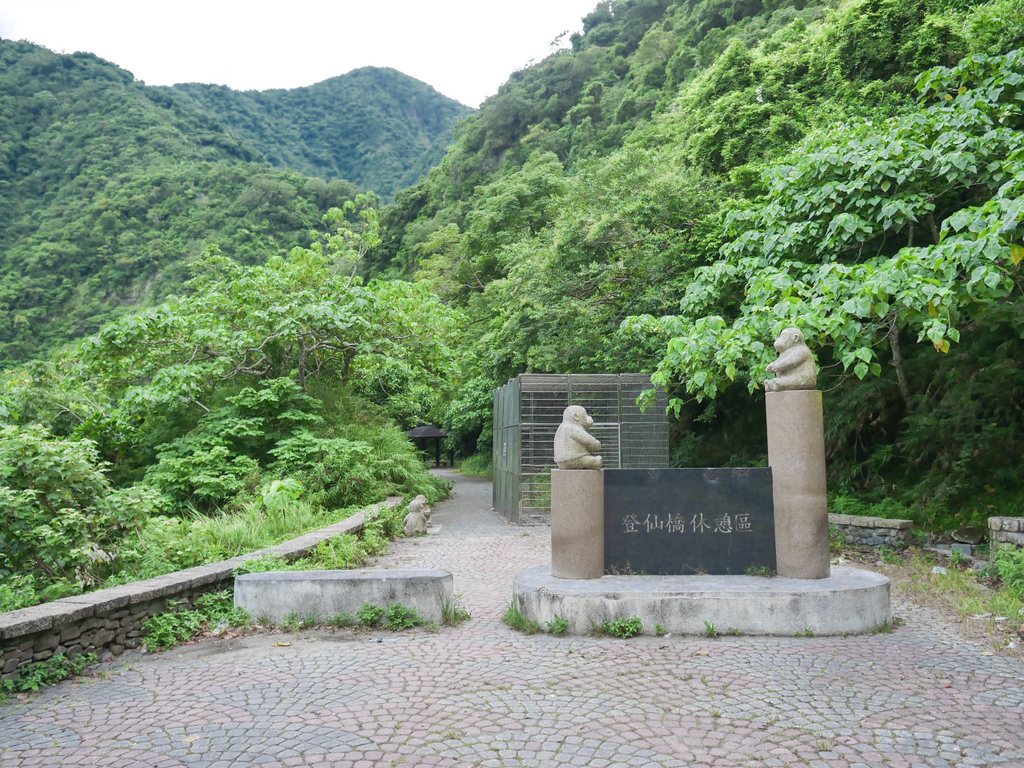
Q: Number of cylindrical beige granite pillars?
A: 2